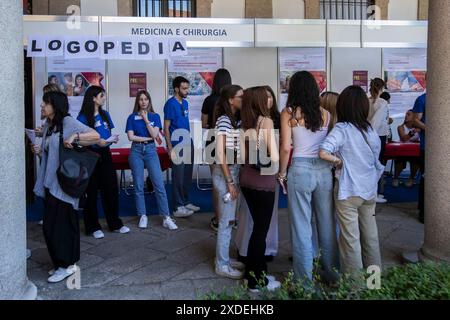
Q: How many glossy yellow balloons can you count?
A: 0